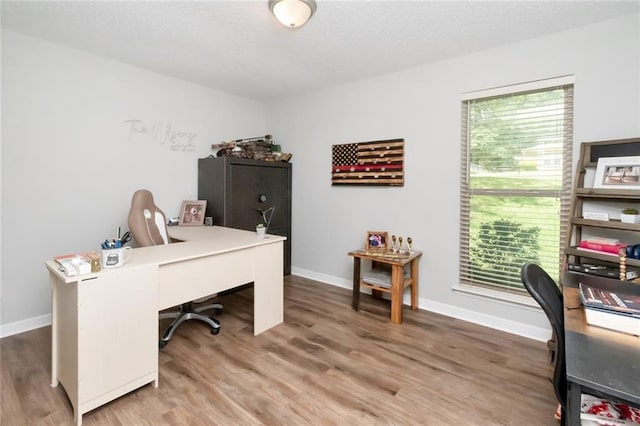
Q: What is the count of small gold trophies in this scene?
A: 3